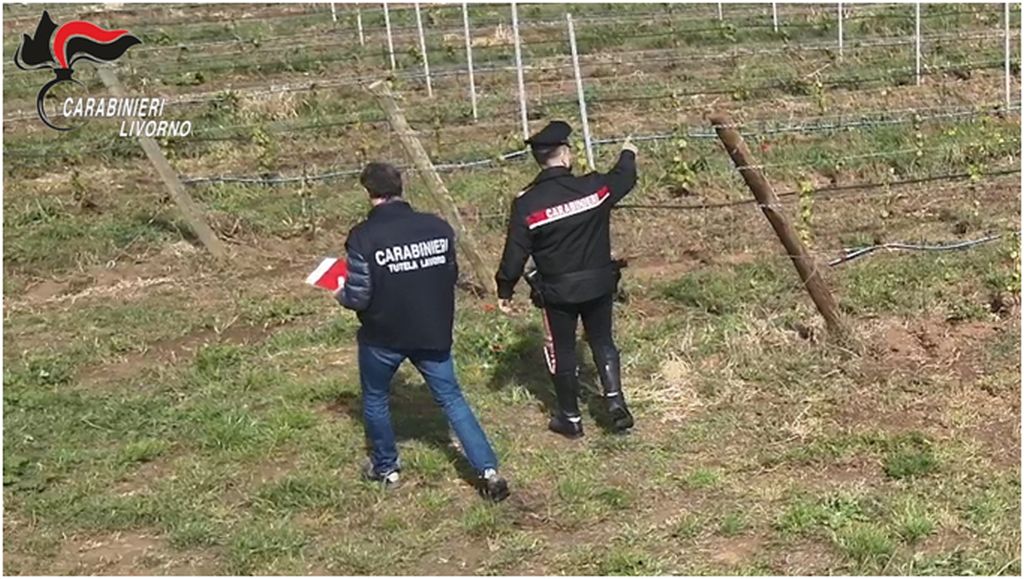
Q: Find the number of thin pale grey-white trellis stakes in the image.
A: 12